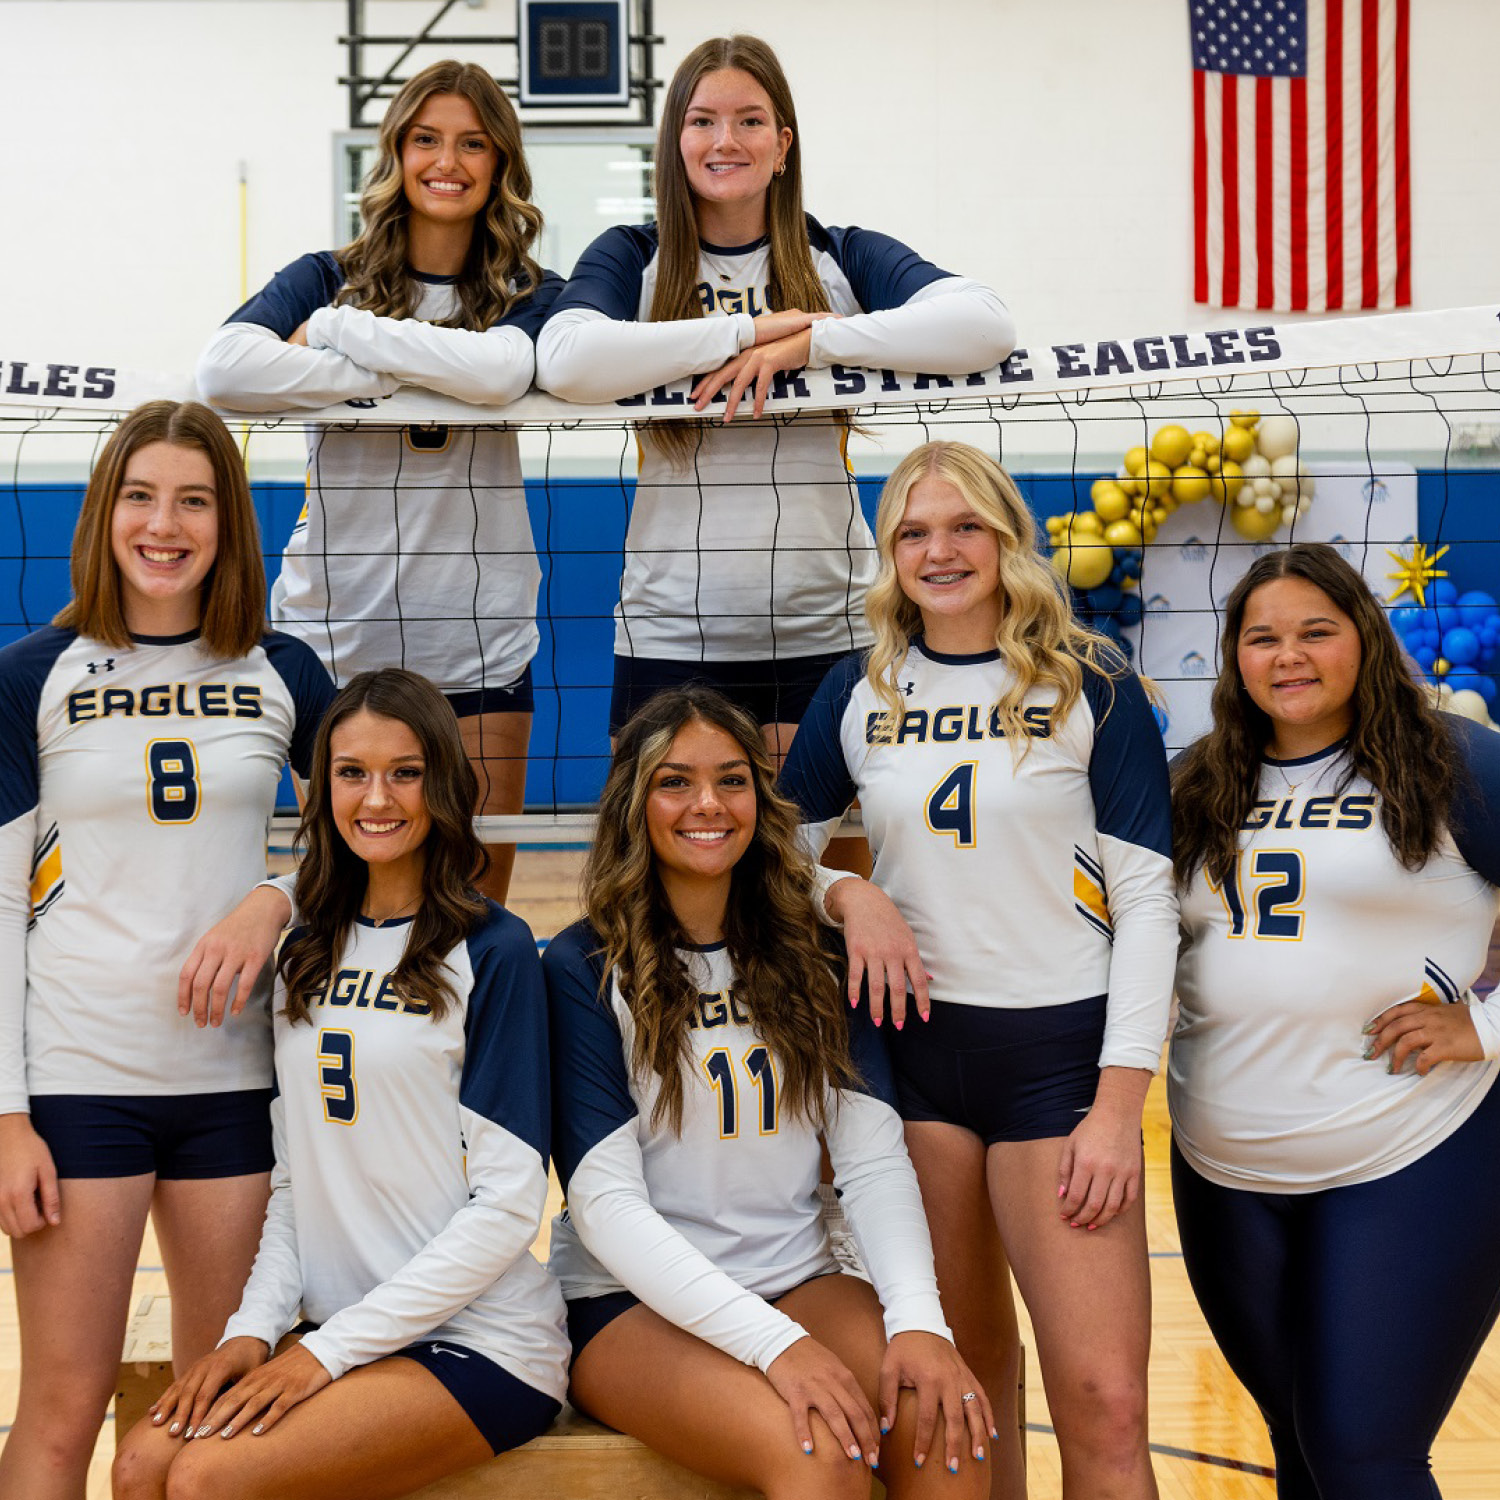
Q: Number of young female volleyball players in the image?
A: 7